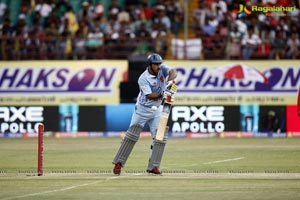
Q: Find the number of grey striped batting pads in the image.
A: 2